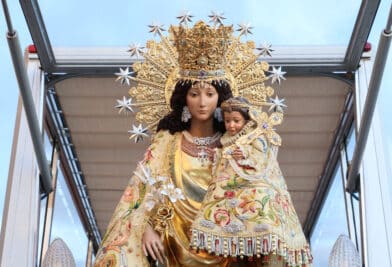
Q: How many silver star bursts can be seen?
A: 11